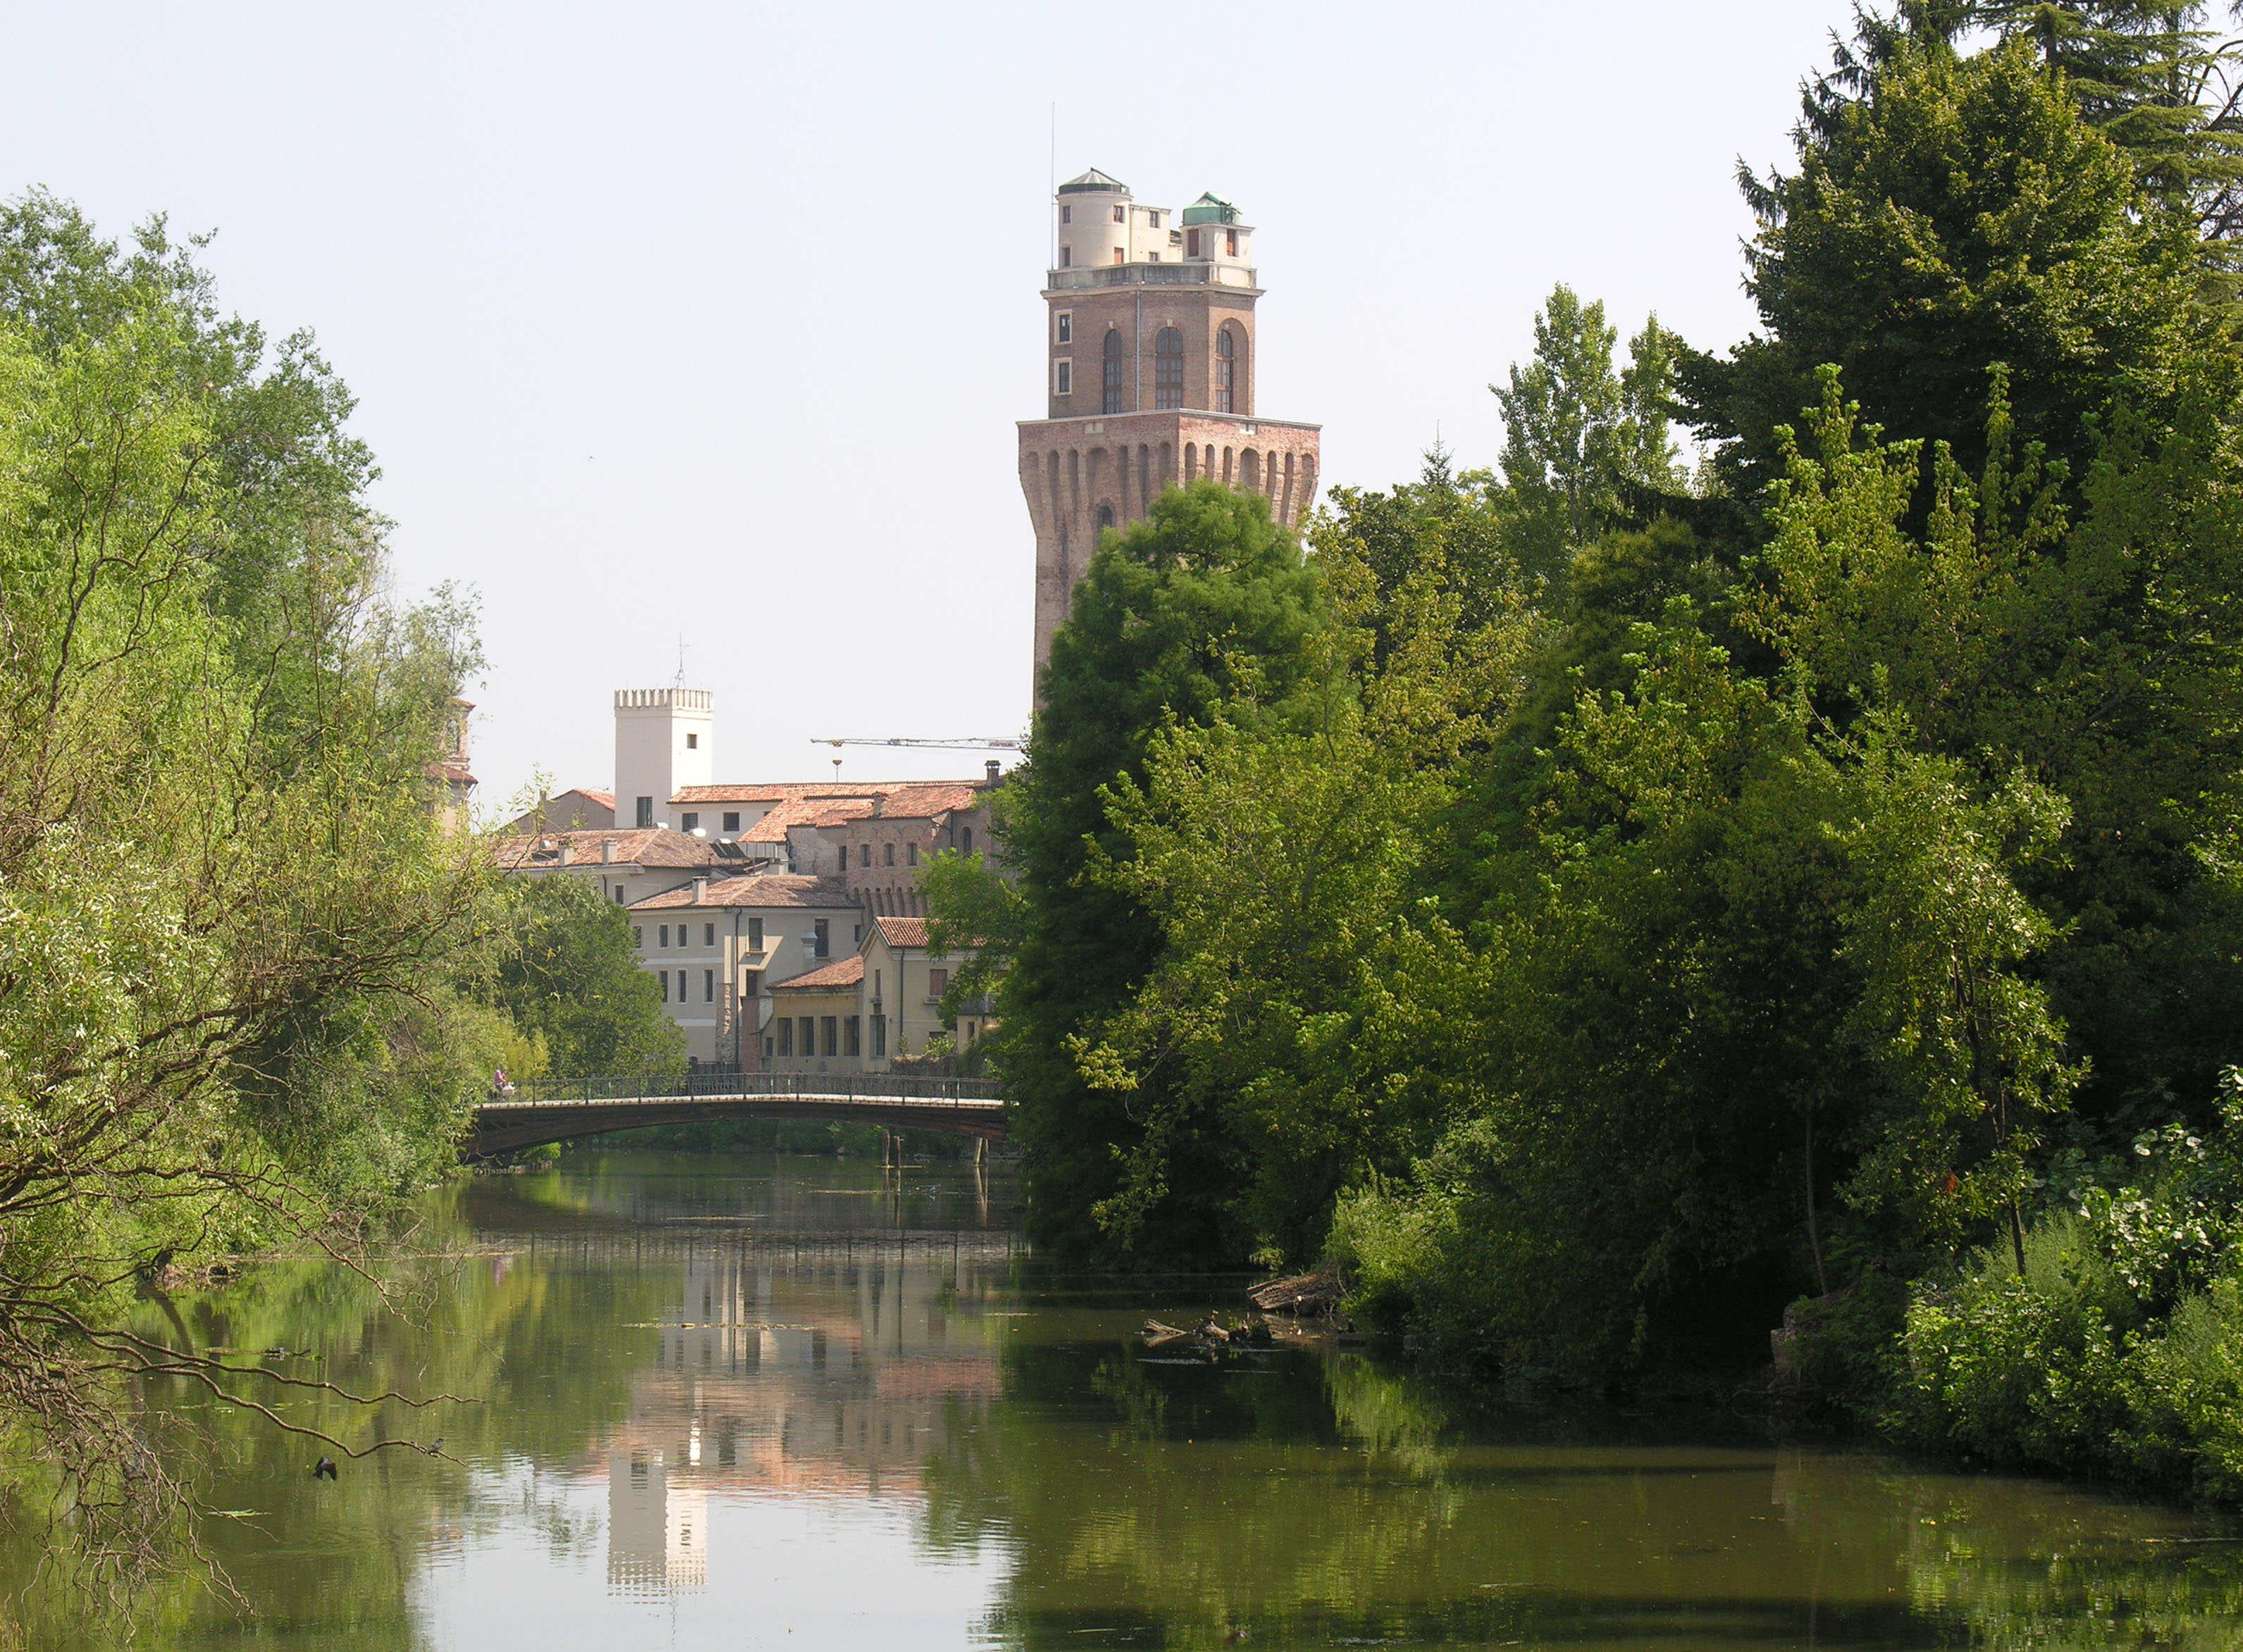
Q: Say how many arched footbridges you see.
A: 1